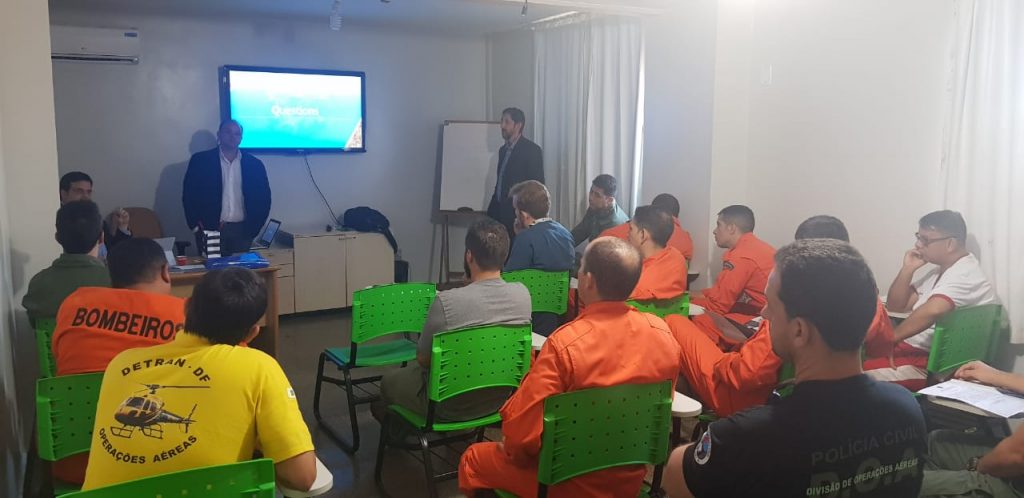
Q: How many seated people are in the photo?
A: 15